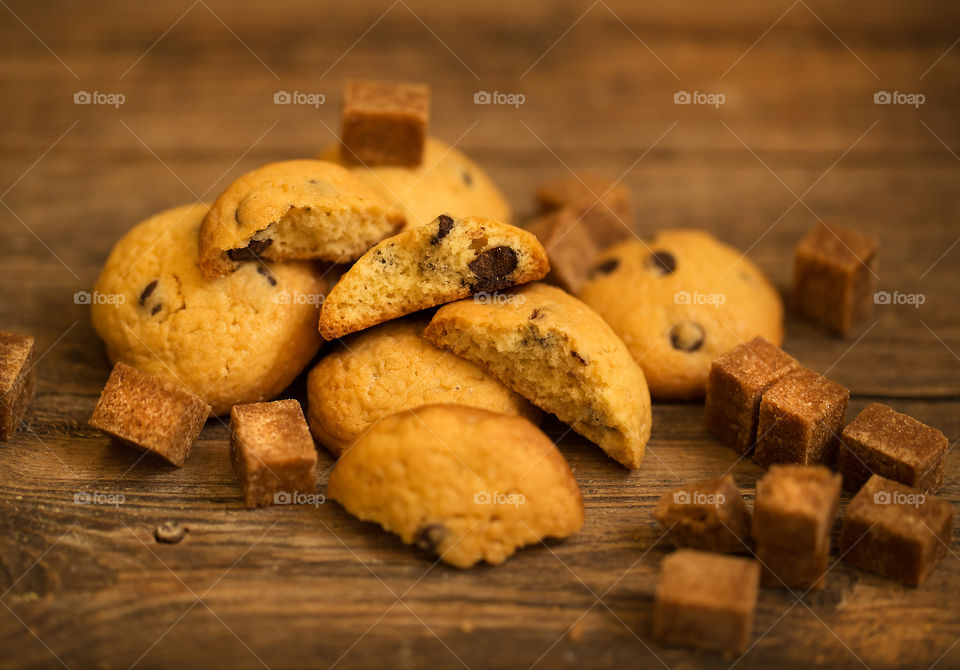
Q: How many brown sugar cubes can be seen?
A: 14